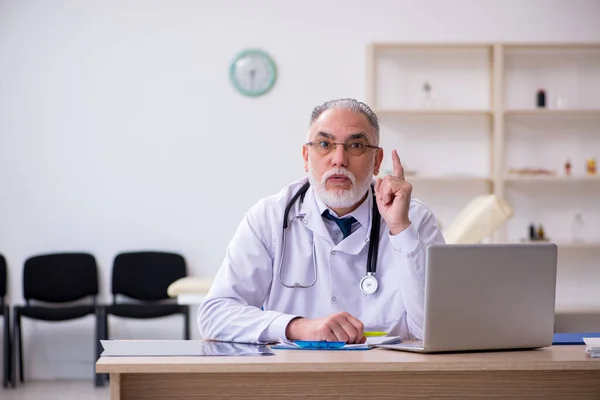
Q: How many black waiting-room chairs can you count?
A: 3